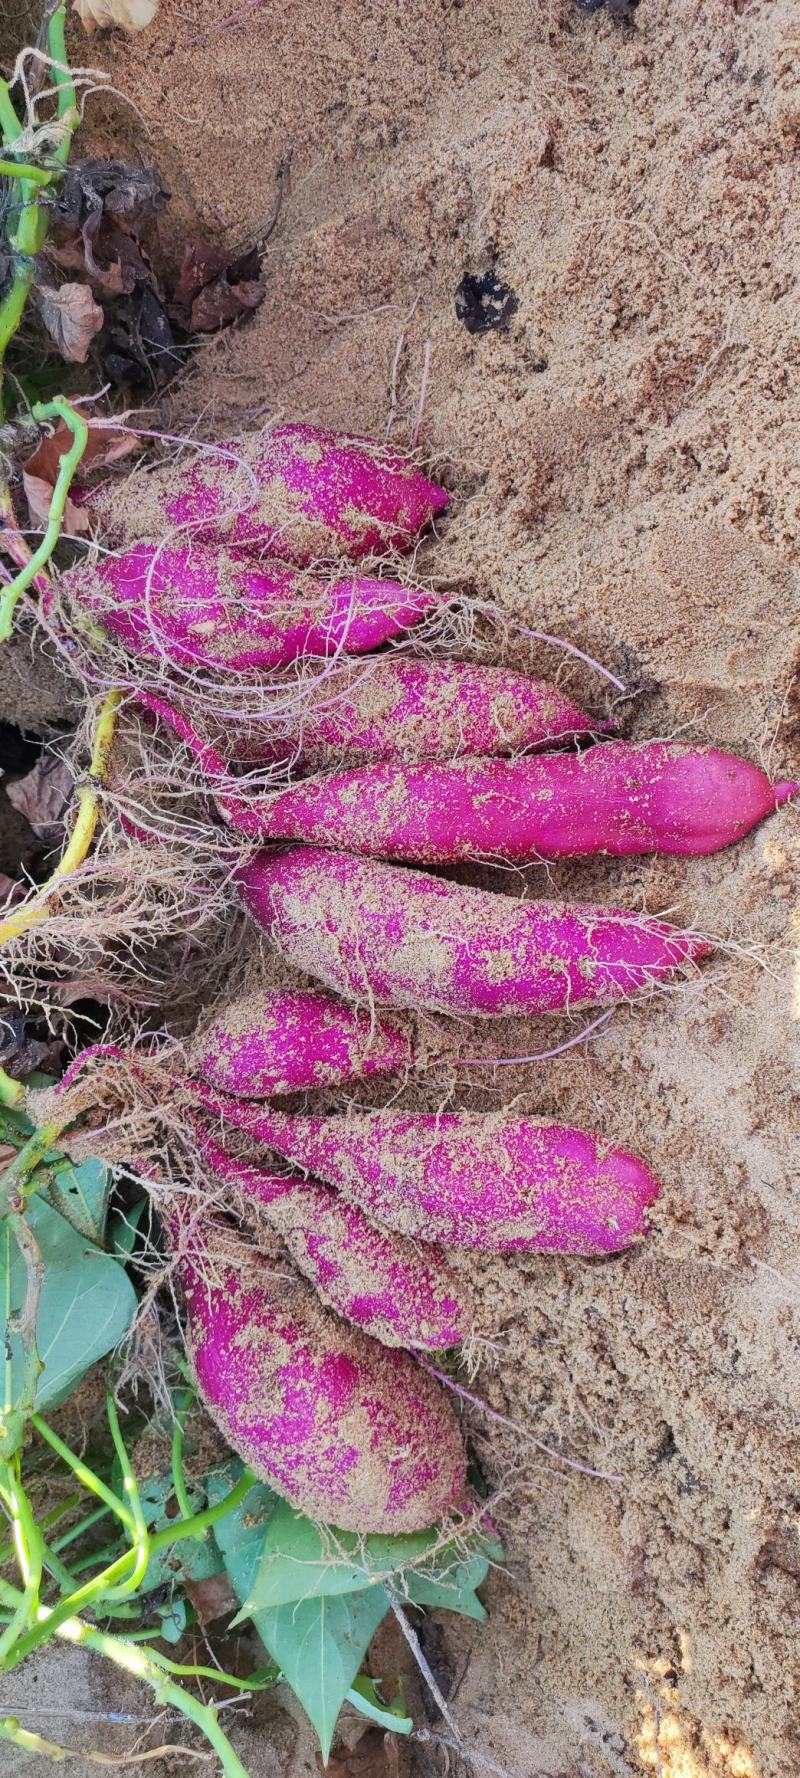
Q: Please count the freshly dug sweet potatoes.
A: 9